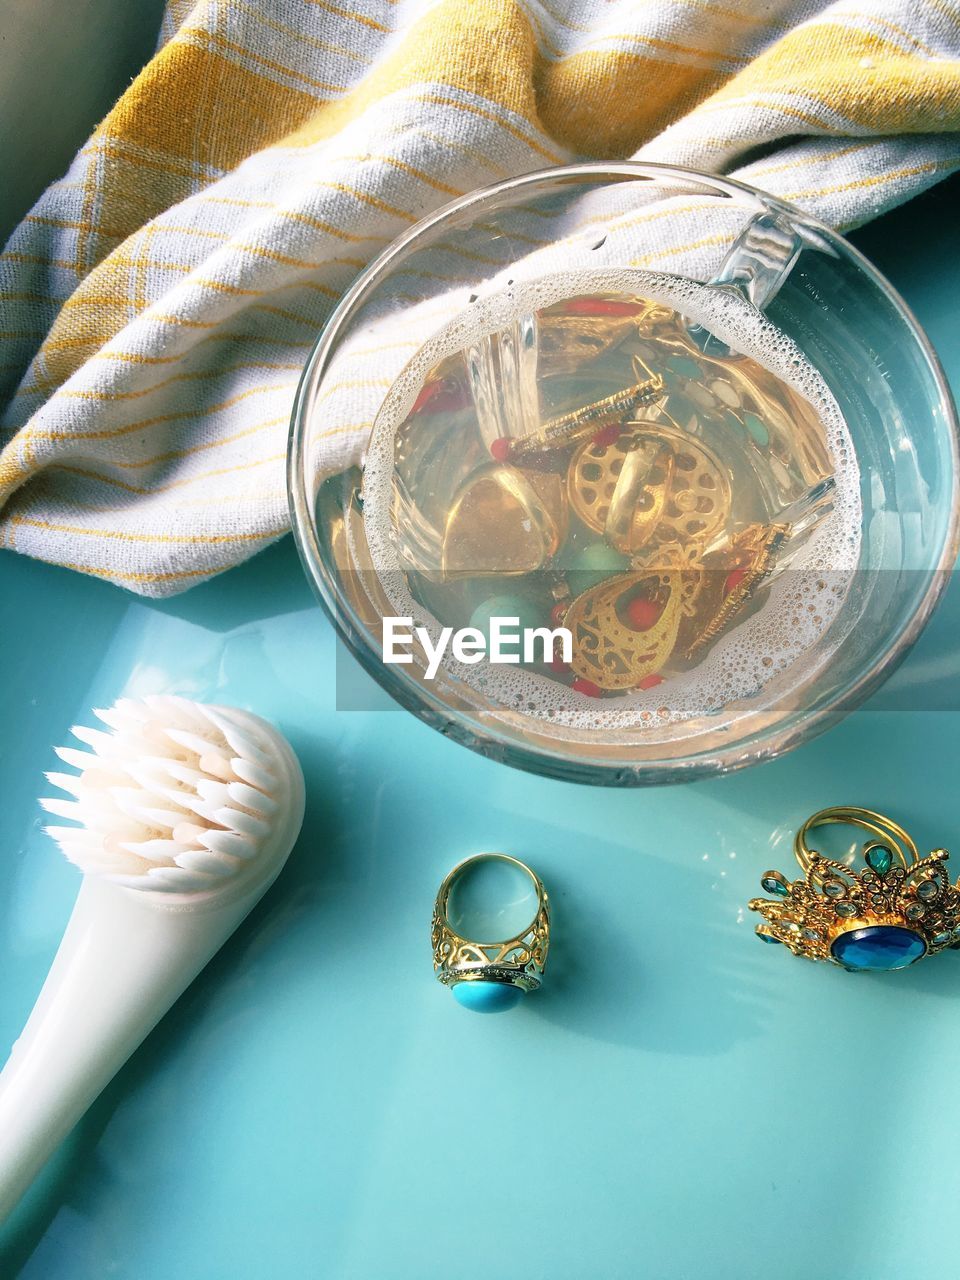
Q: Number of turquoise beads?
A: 2